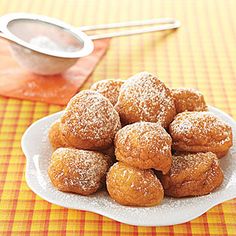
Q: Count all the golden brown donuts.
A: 10